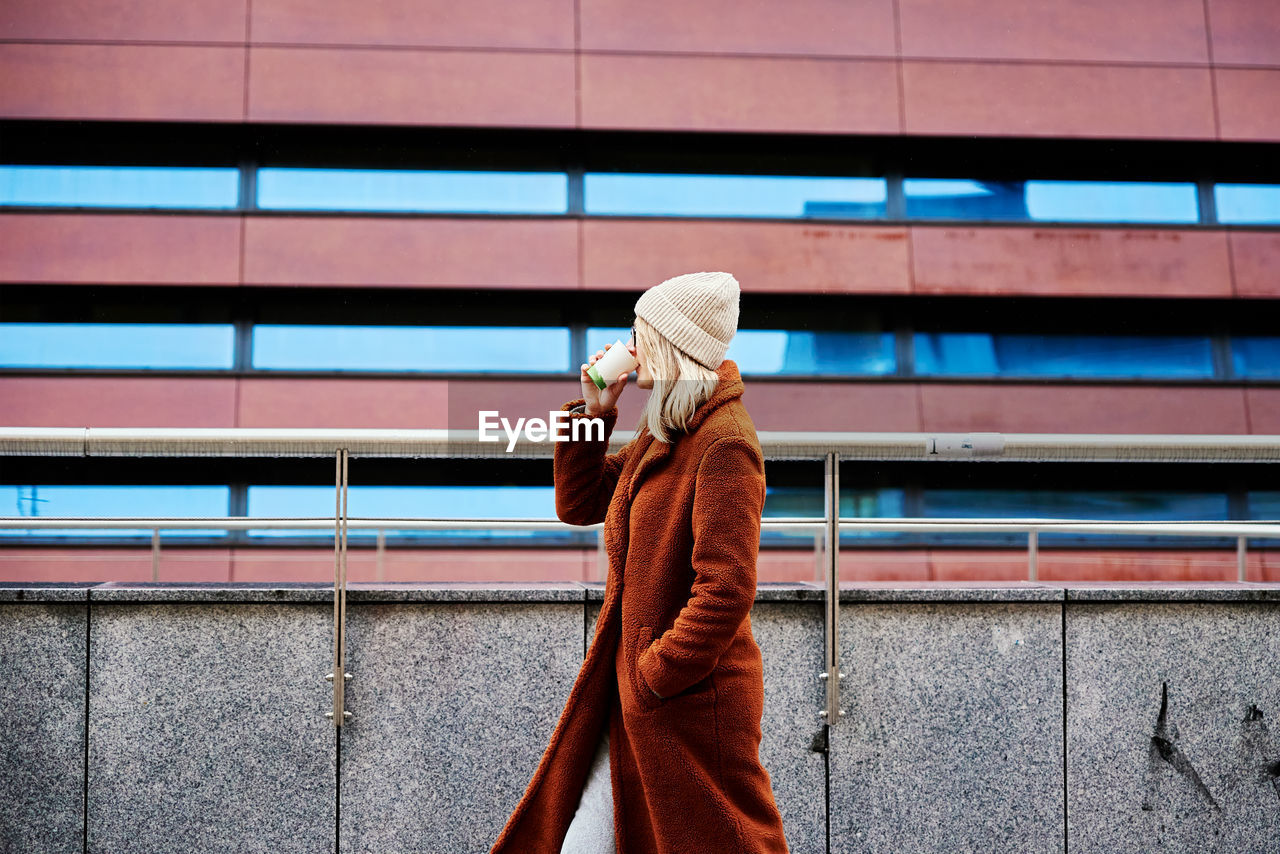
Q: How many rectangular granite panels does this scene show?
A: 6